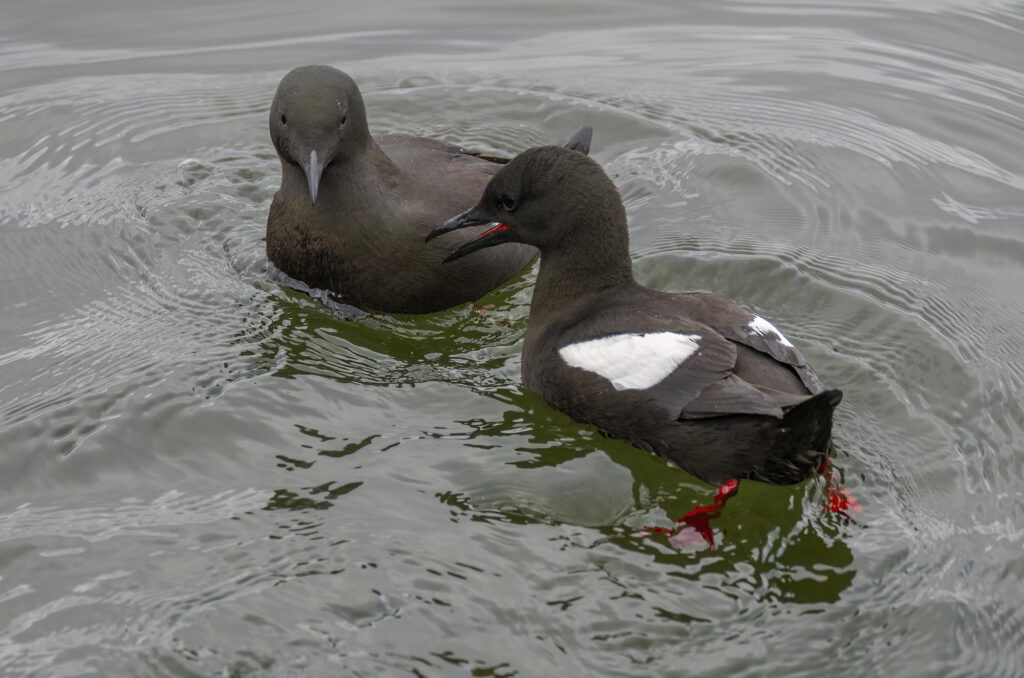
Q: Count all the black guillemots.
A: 2